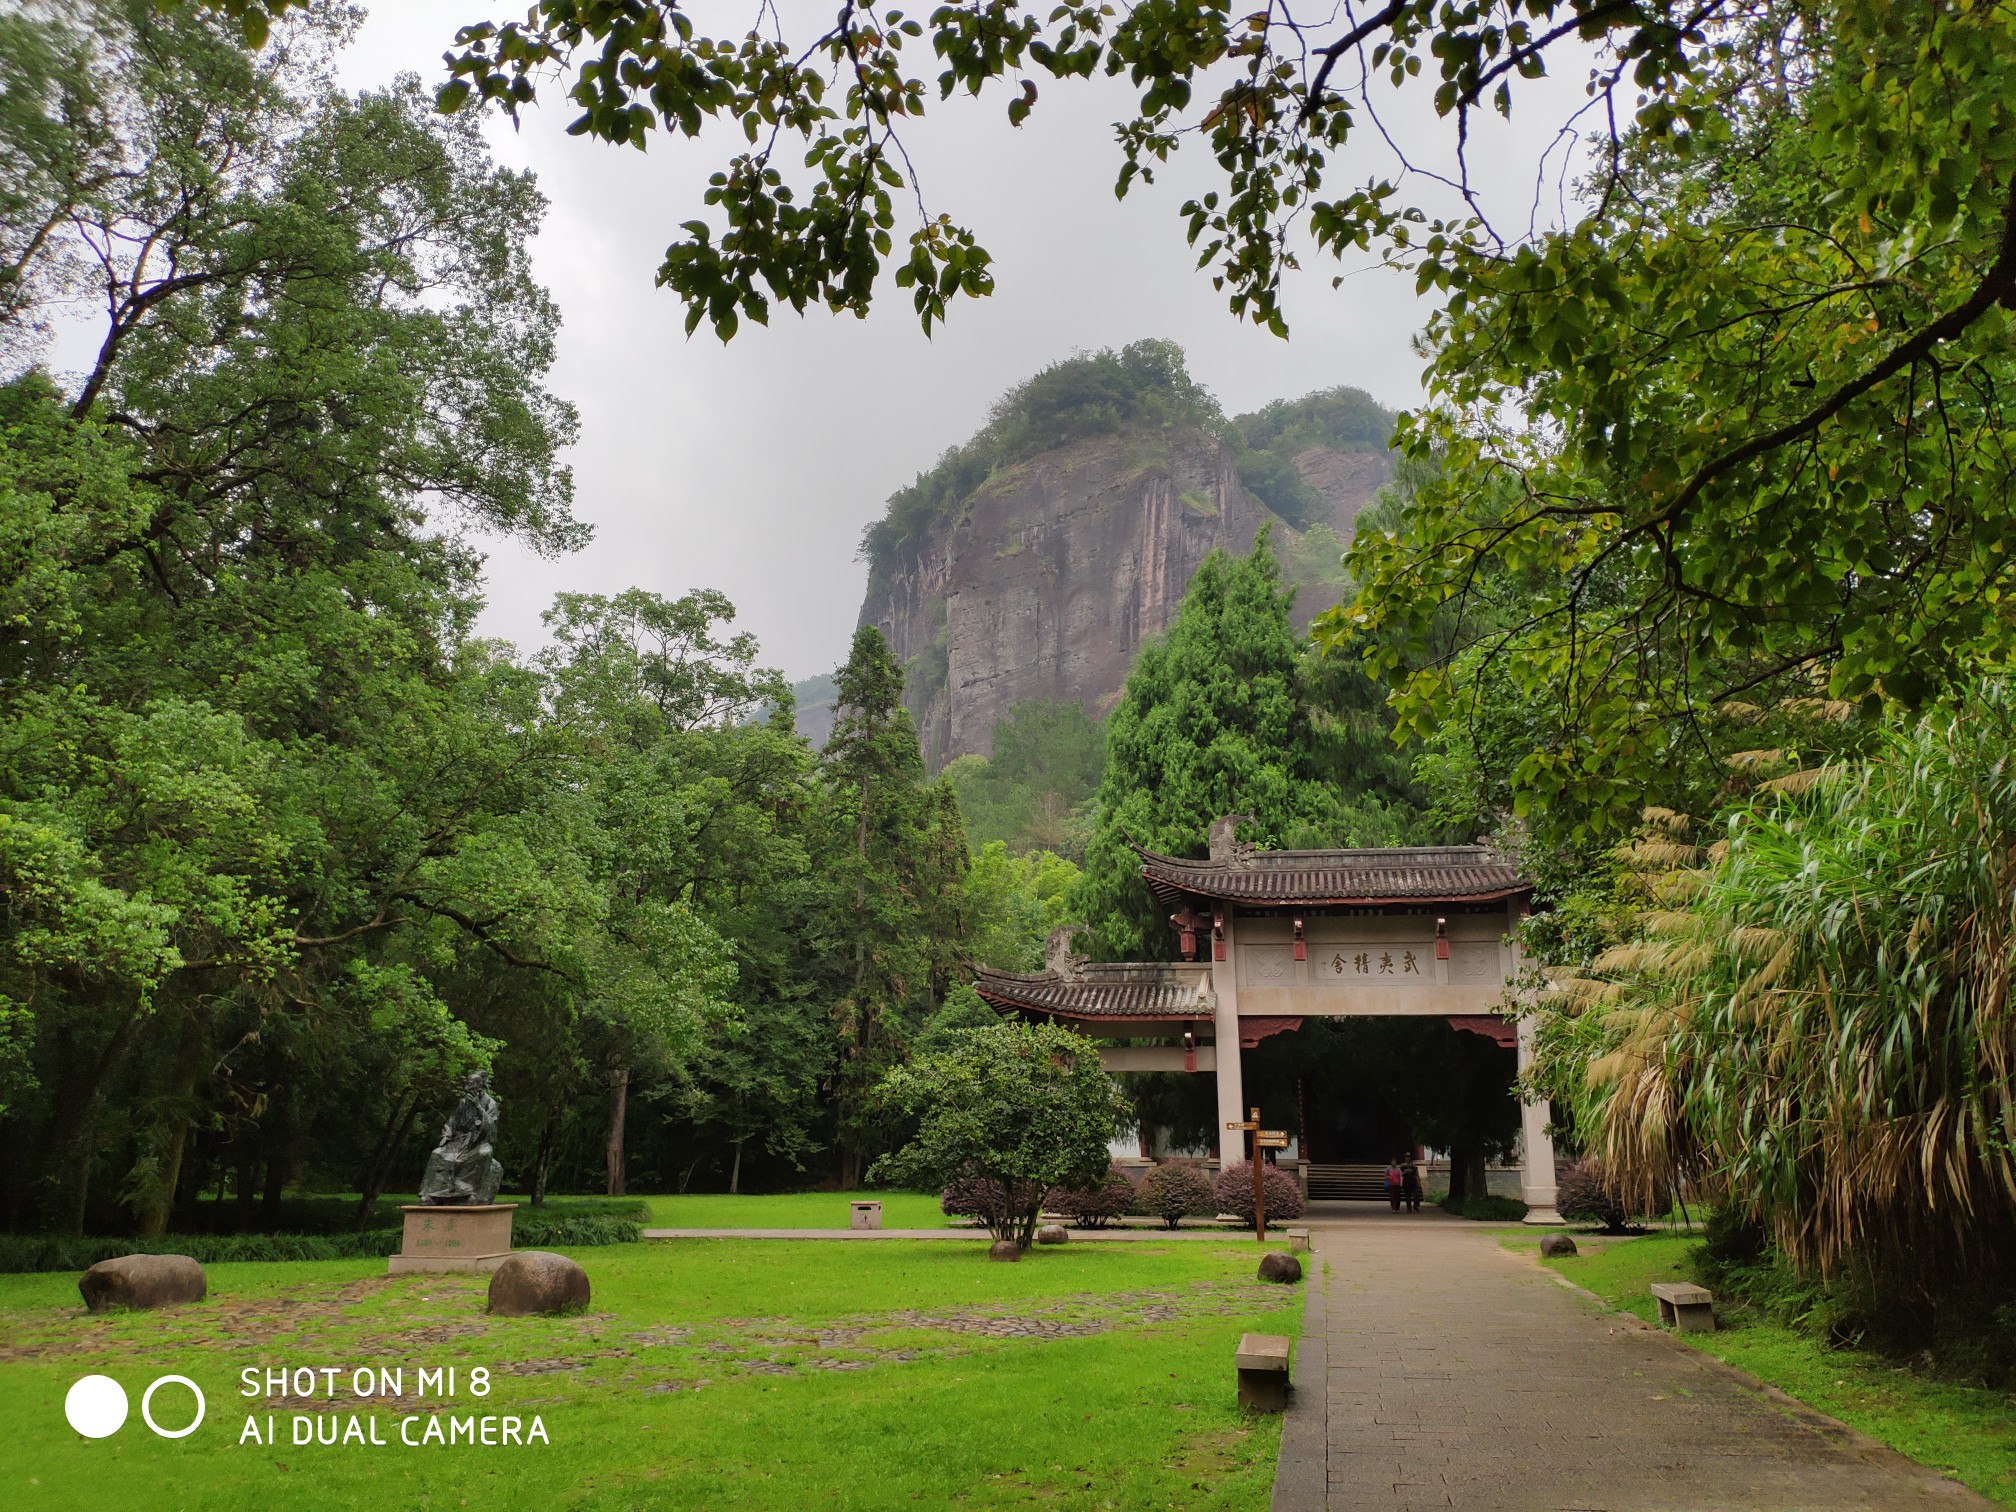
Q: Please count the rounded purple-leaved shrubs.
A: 5